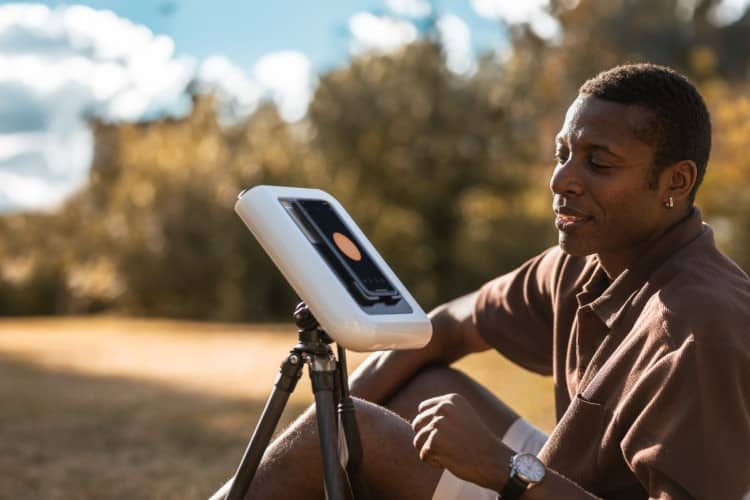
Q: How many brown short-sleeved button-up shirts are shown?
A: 1